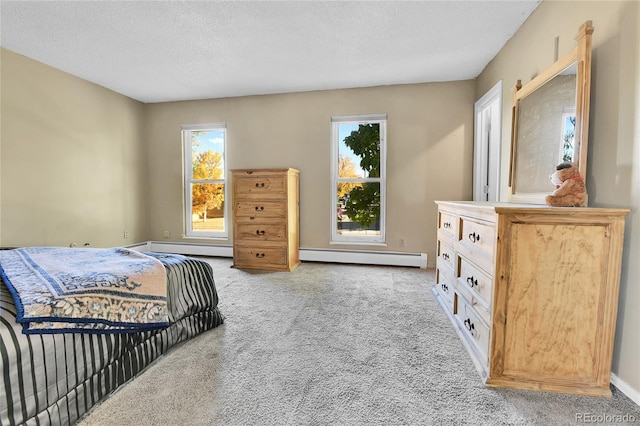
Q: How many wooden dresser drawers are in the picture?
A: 10